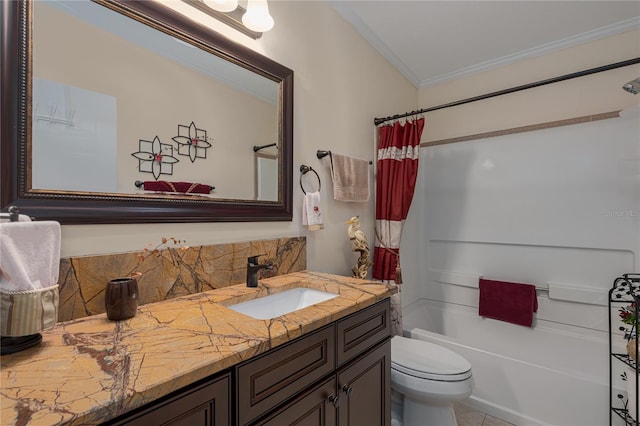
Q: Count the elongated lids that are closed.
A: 1